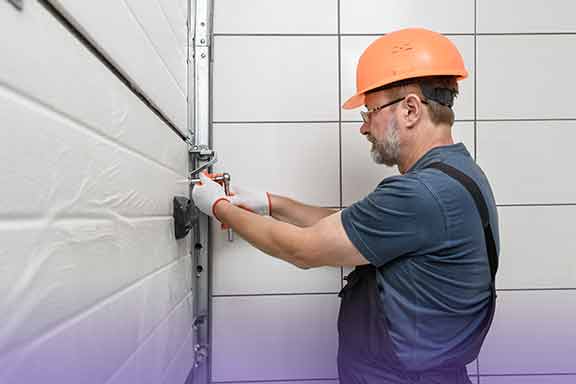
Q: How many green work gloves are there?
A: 0